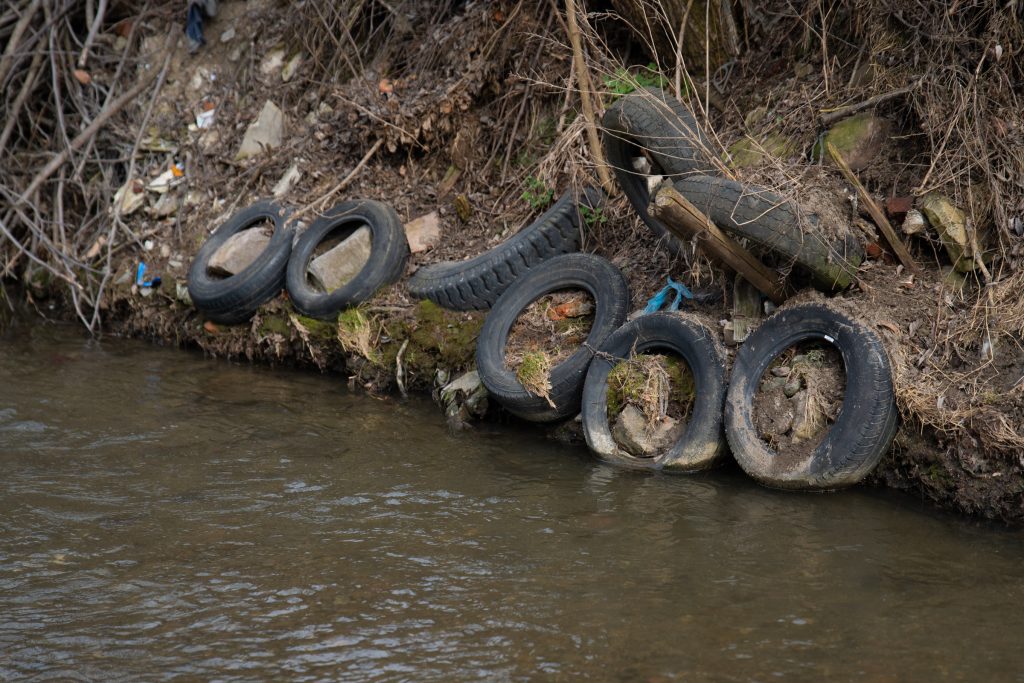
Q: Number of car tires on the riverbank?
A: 8